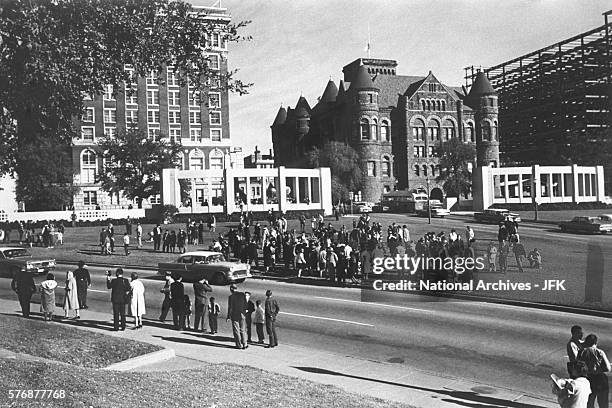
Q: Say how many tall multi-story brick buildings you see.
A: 2